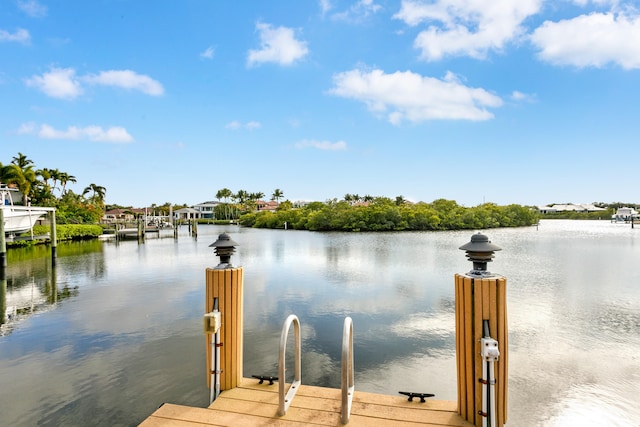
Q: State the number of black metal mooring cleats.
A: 2